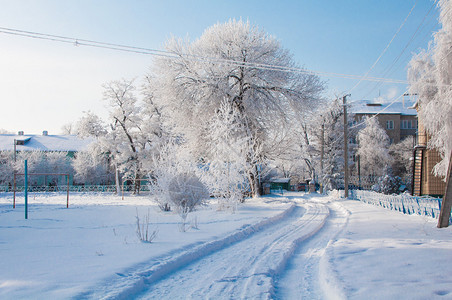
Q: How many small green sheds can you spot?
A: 1